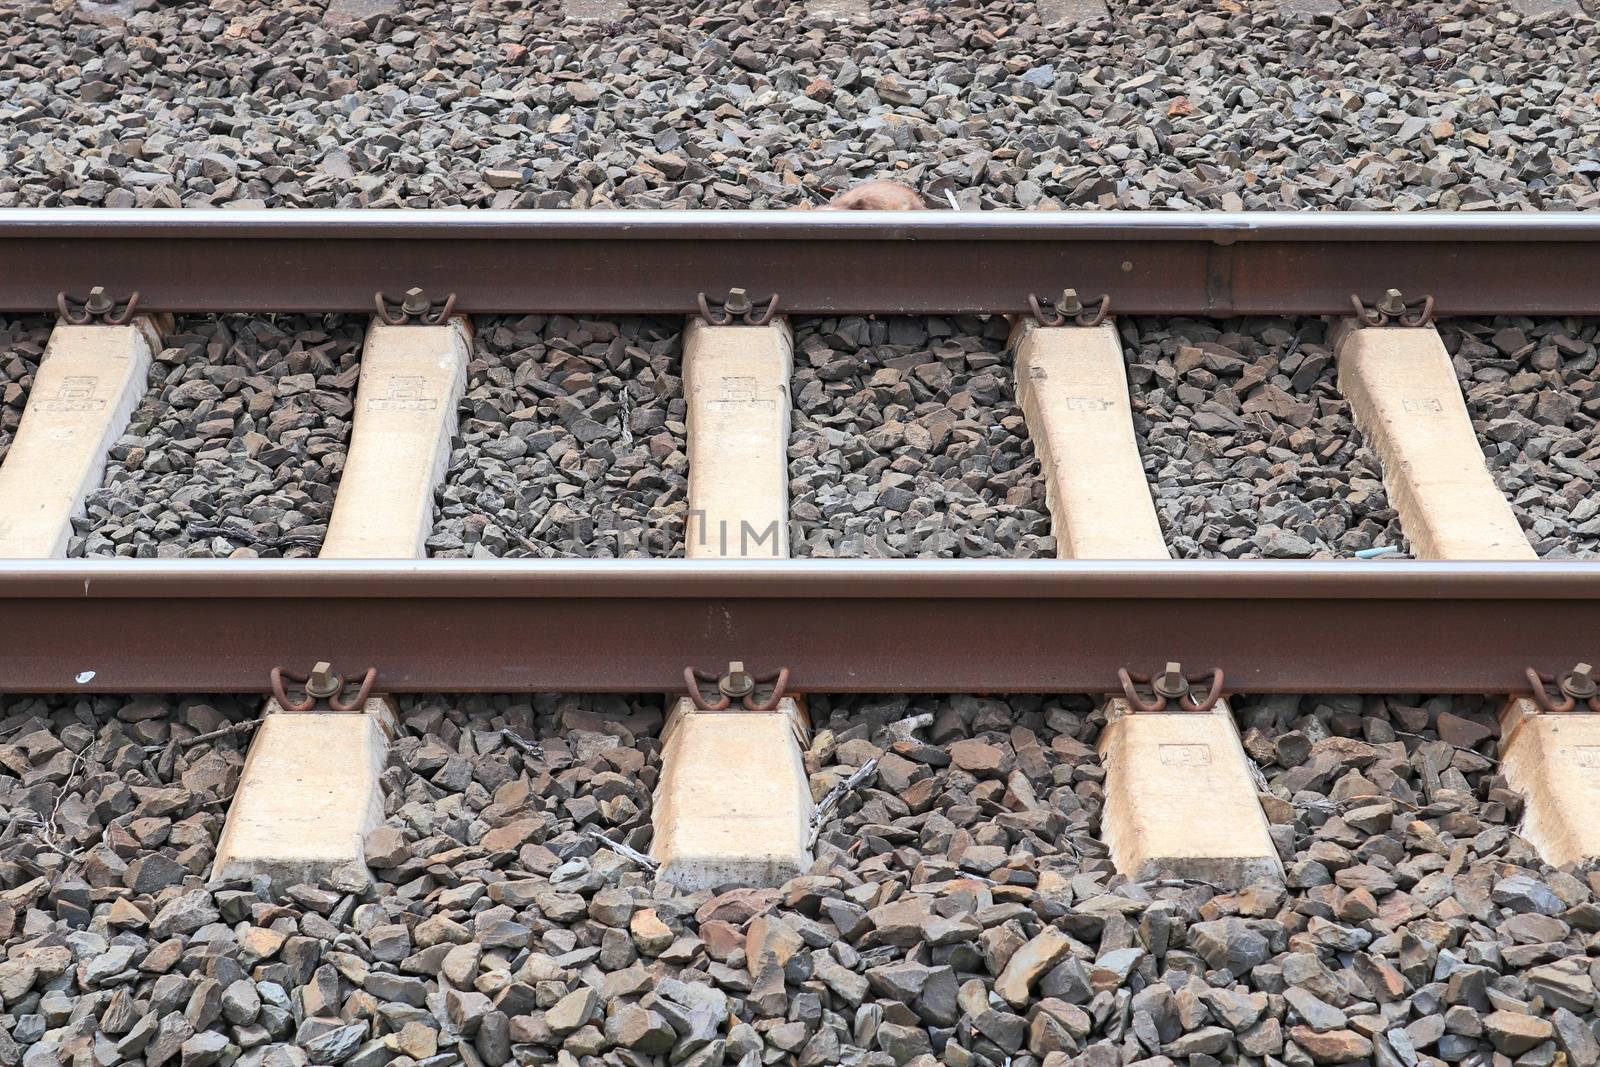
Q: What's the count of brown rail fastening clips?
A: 9